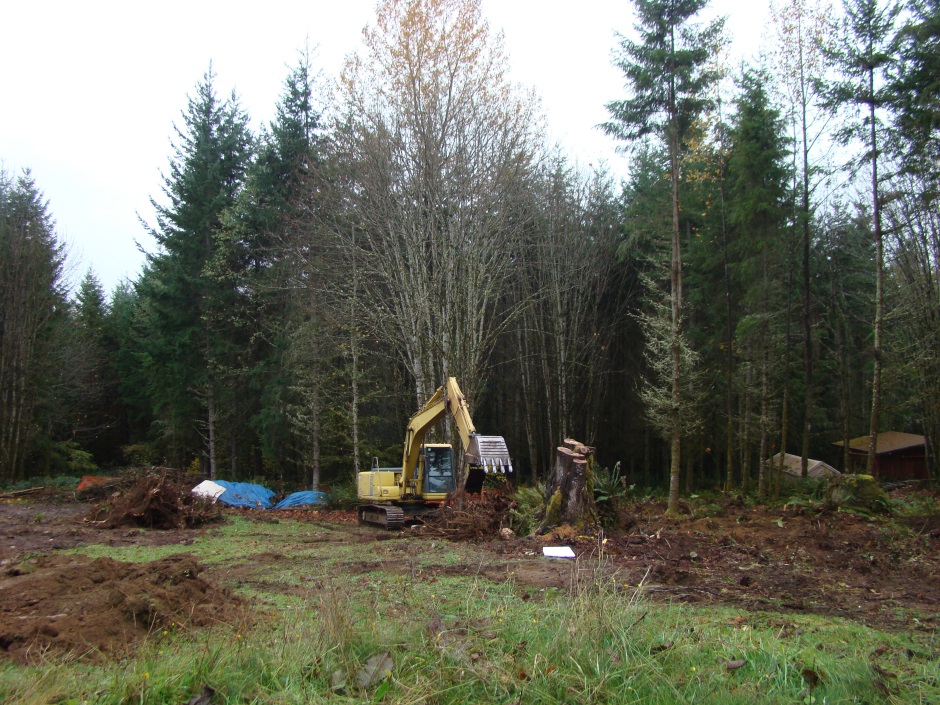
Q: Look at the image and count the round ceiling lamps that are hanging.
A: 0